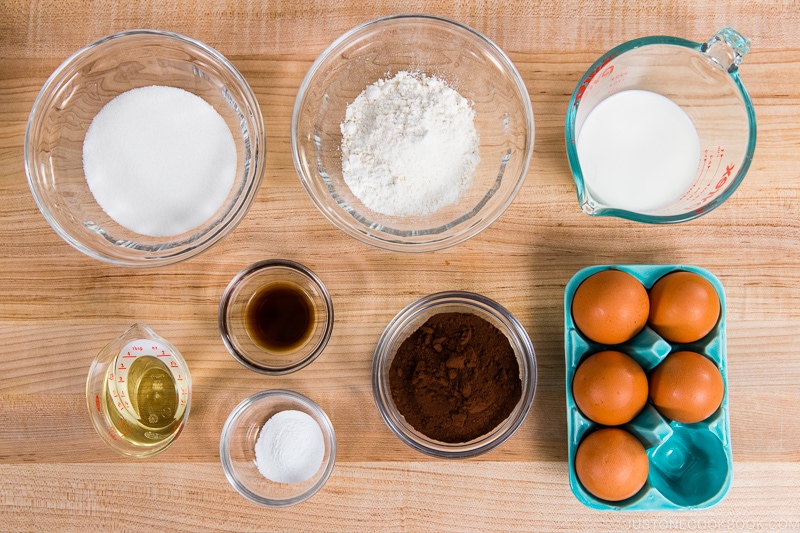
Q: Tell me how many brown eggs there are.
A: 5